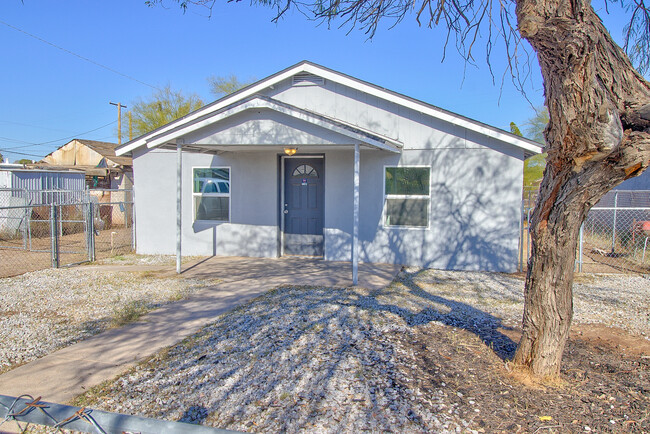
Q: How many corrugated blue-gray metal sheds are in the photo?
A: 1